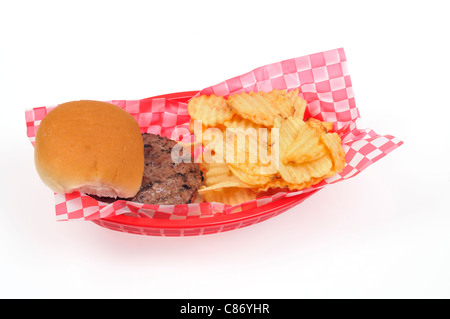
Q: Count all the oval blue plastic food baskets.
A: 0